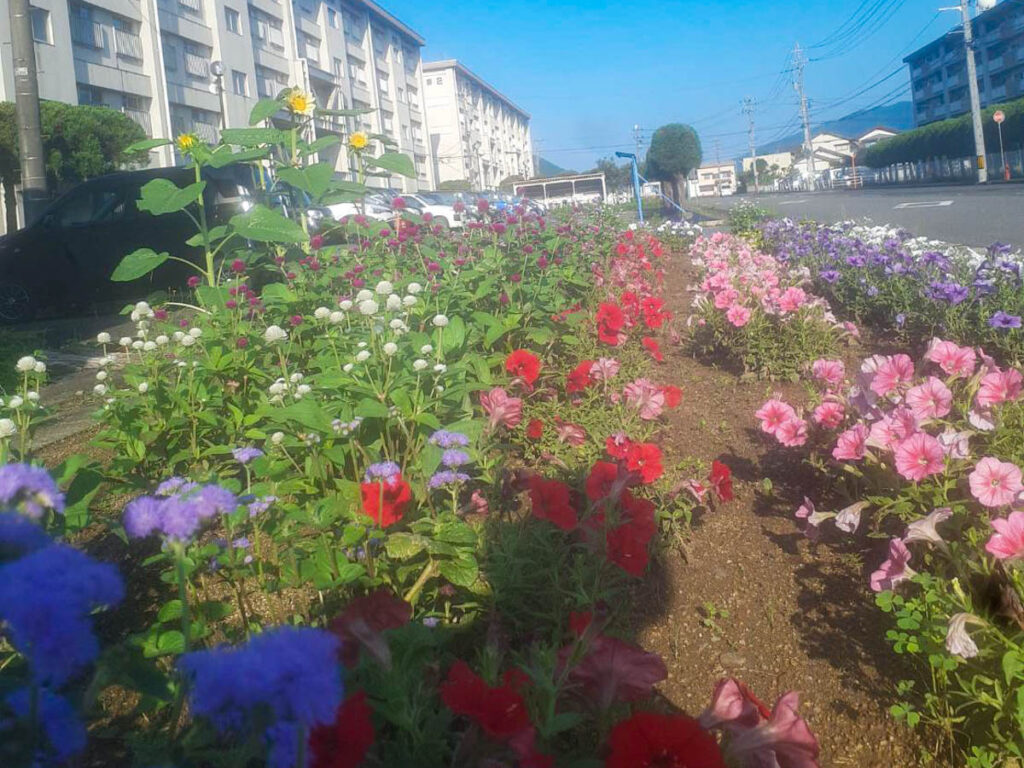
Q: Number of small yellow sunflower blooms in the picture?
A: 3